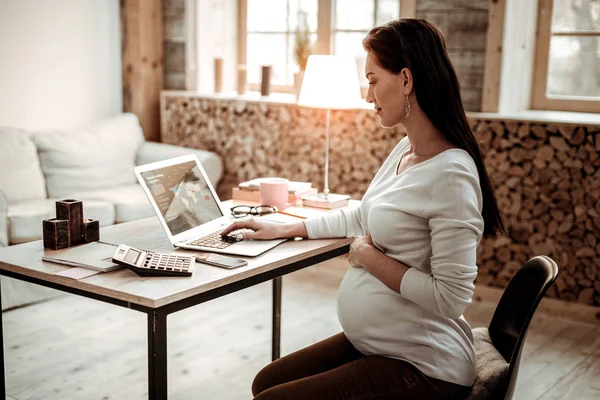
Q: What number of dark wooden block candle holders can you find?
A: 3